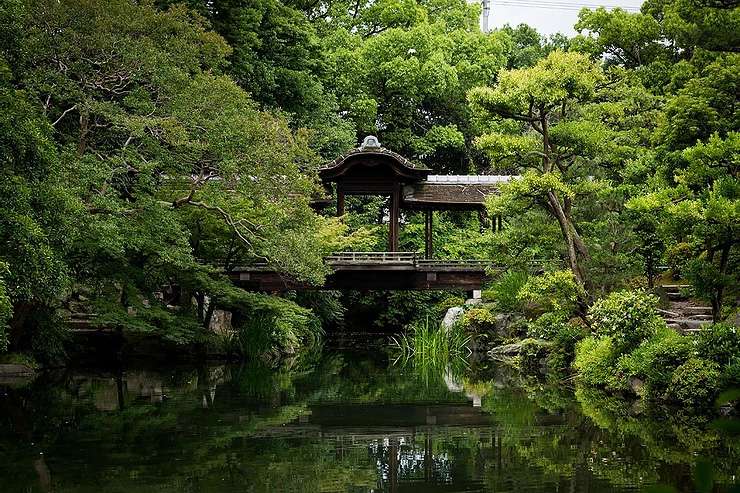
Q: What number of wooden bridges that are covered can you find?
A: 1